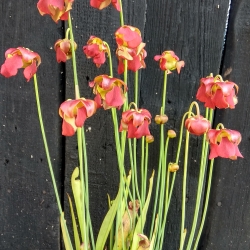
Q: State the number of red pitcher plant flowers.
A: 15